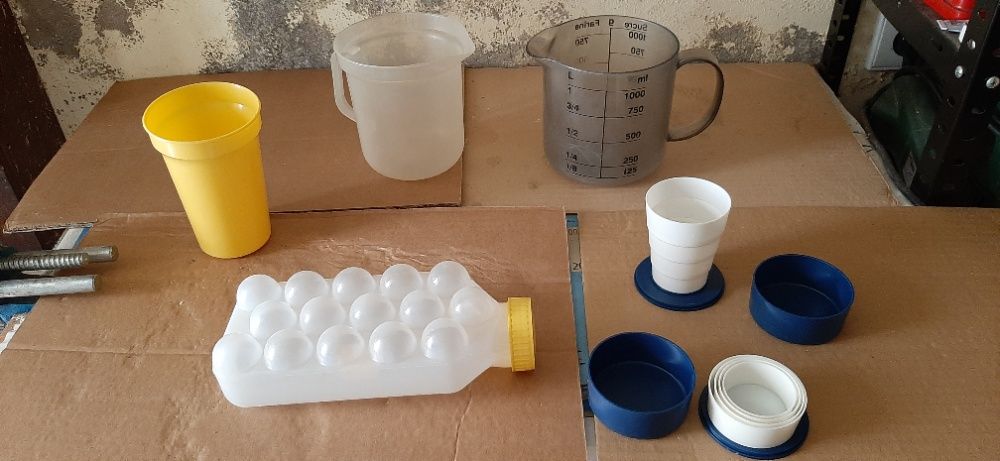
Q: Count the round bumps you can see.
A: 15